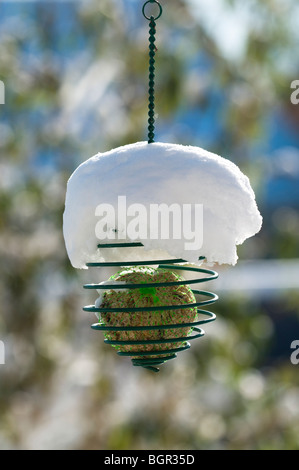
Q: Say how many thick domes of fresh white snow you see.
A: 1